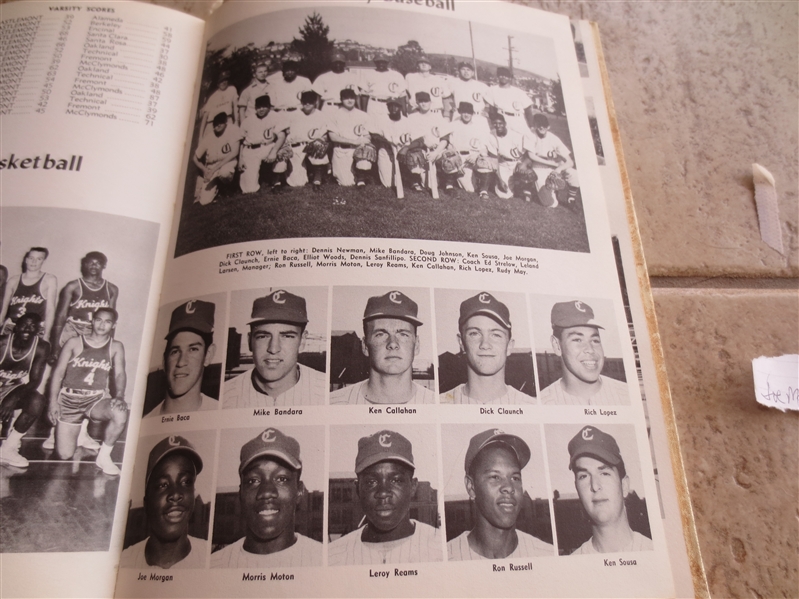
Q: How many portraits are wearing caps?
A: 10